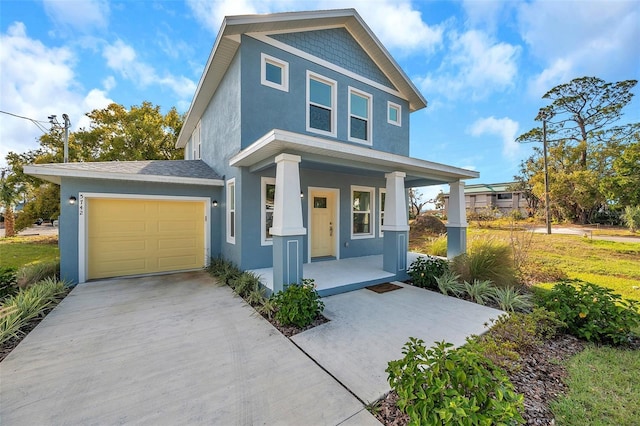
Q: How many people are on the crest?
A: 0